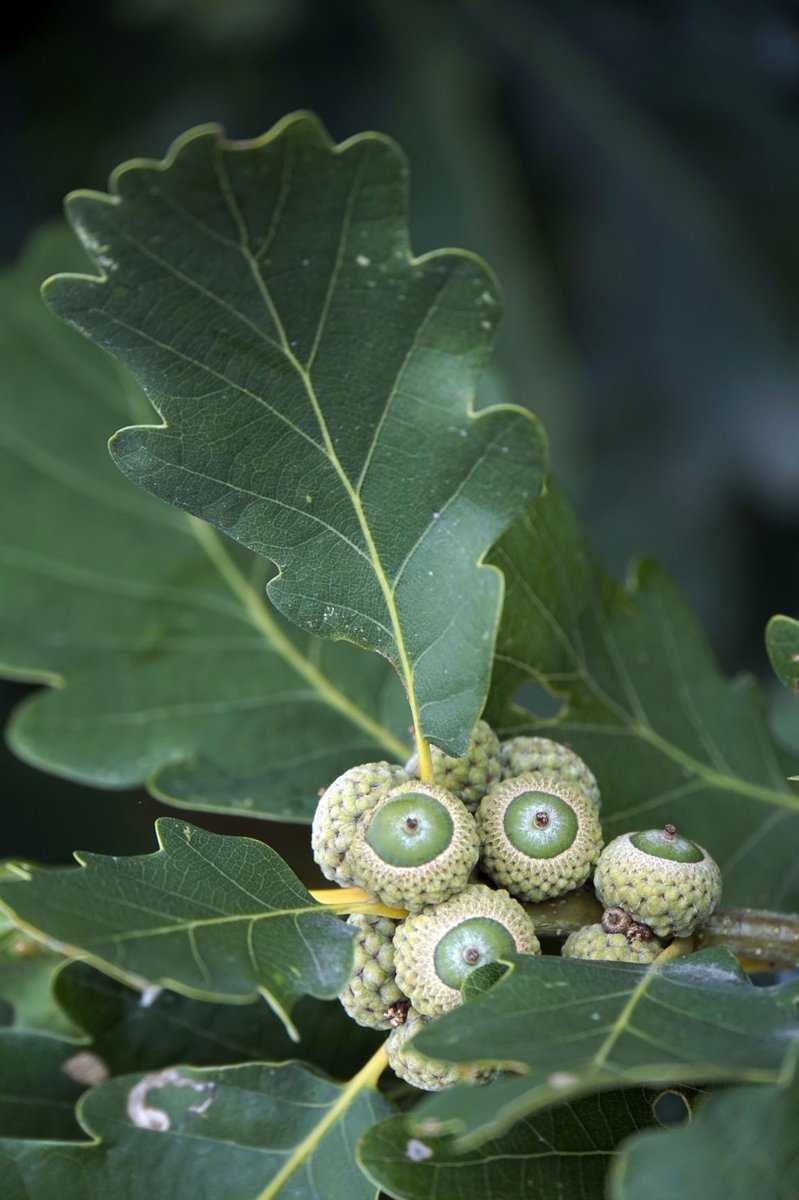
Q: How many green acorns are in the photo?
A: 10